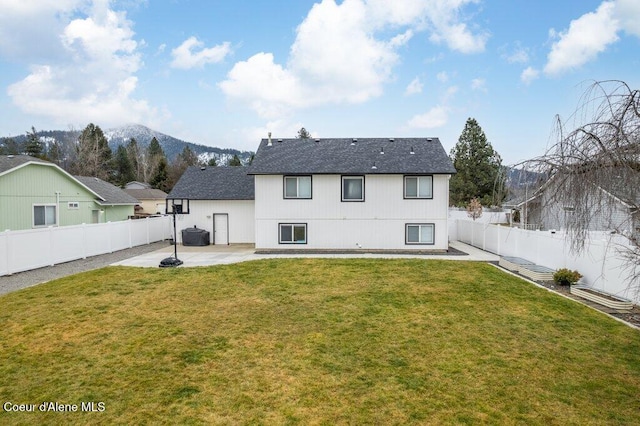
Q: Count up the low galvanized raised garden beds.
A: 3